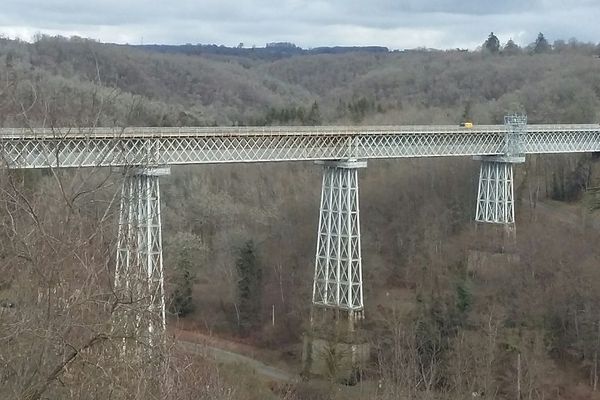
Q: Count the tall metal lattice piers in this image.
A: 3